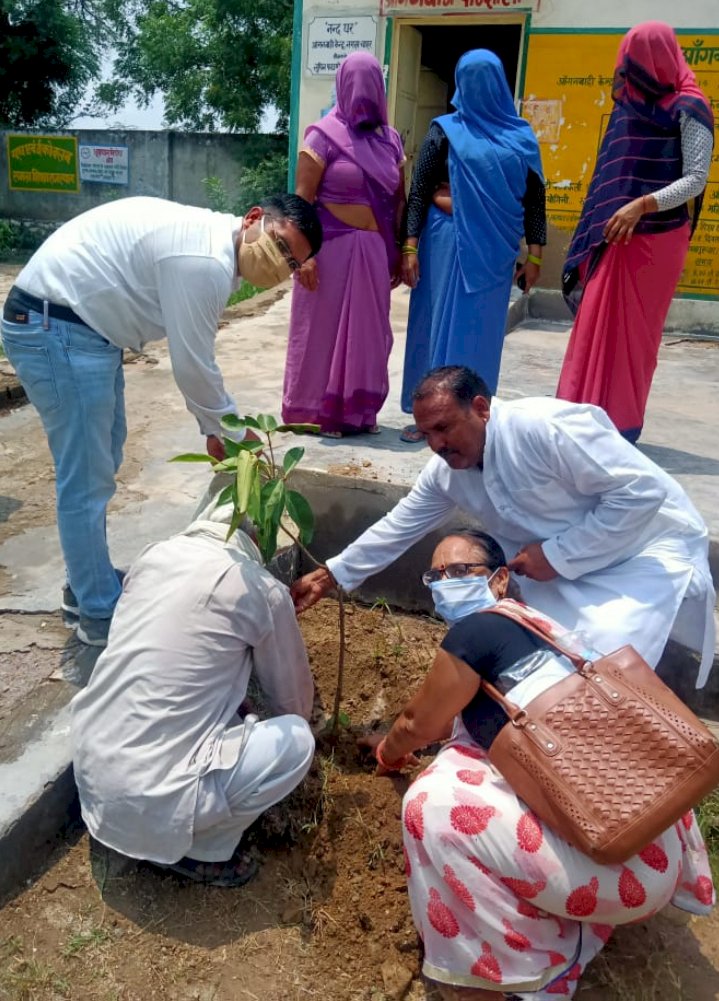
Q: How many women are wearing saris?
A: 4